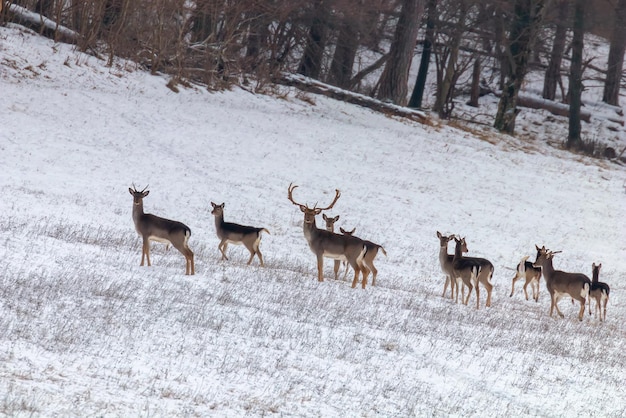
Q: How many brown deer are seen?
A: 10